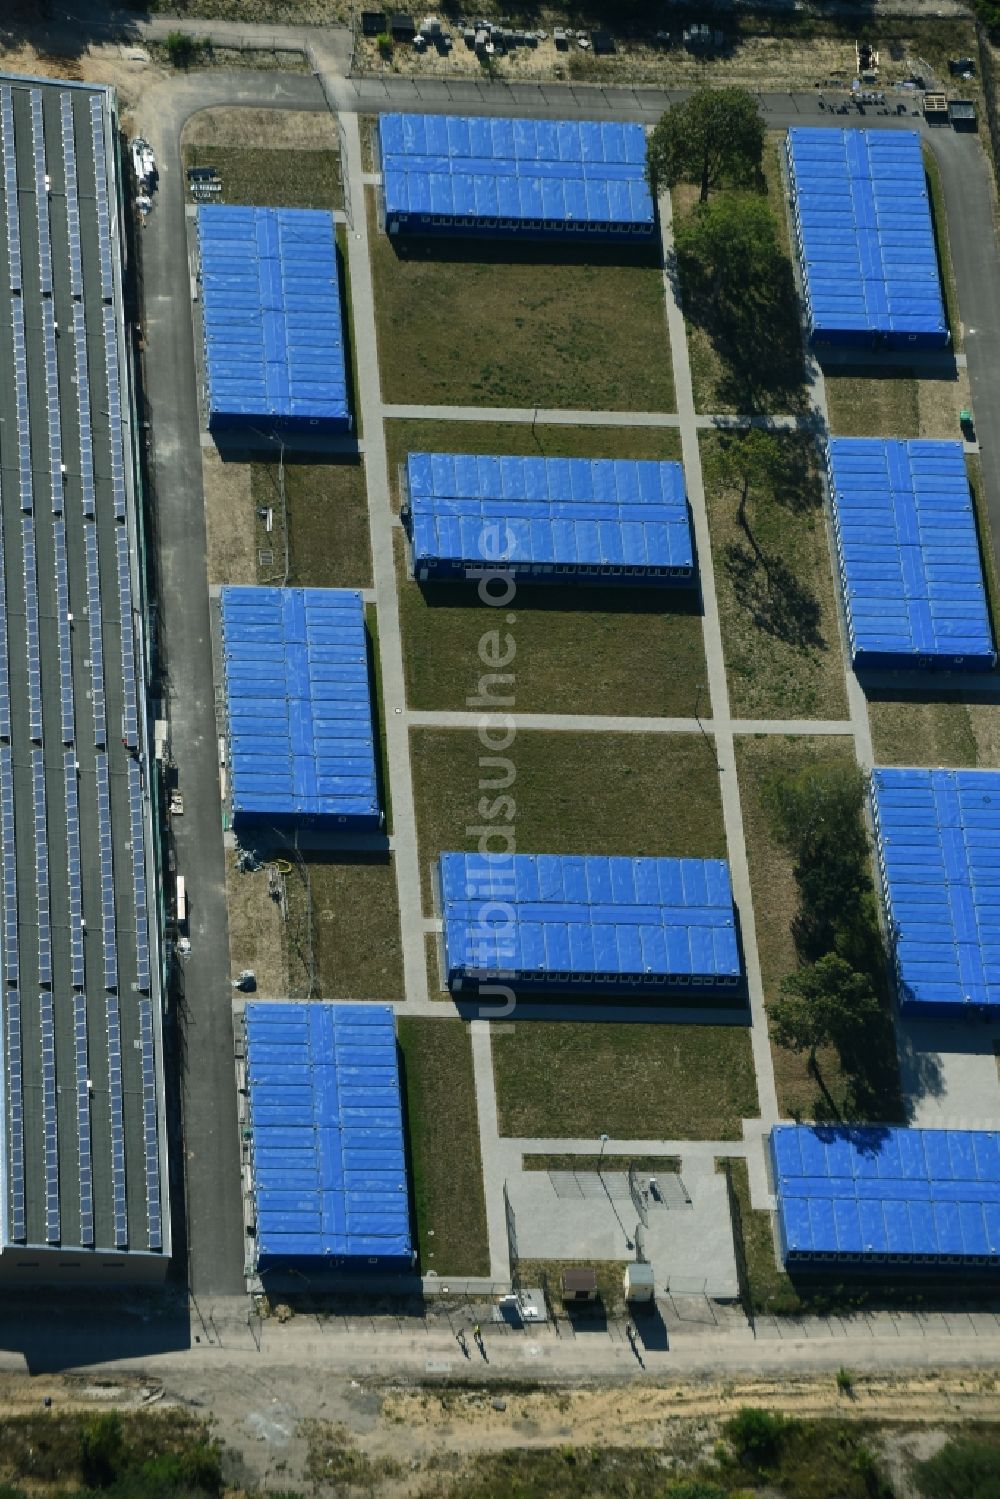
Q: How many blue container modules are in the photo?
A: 10